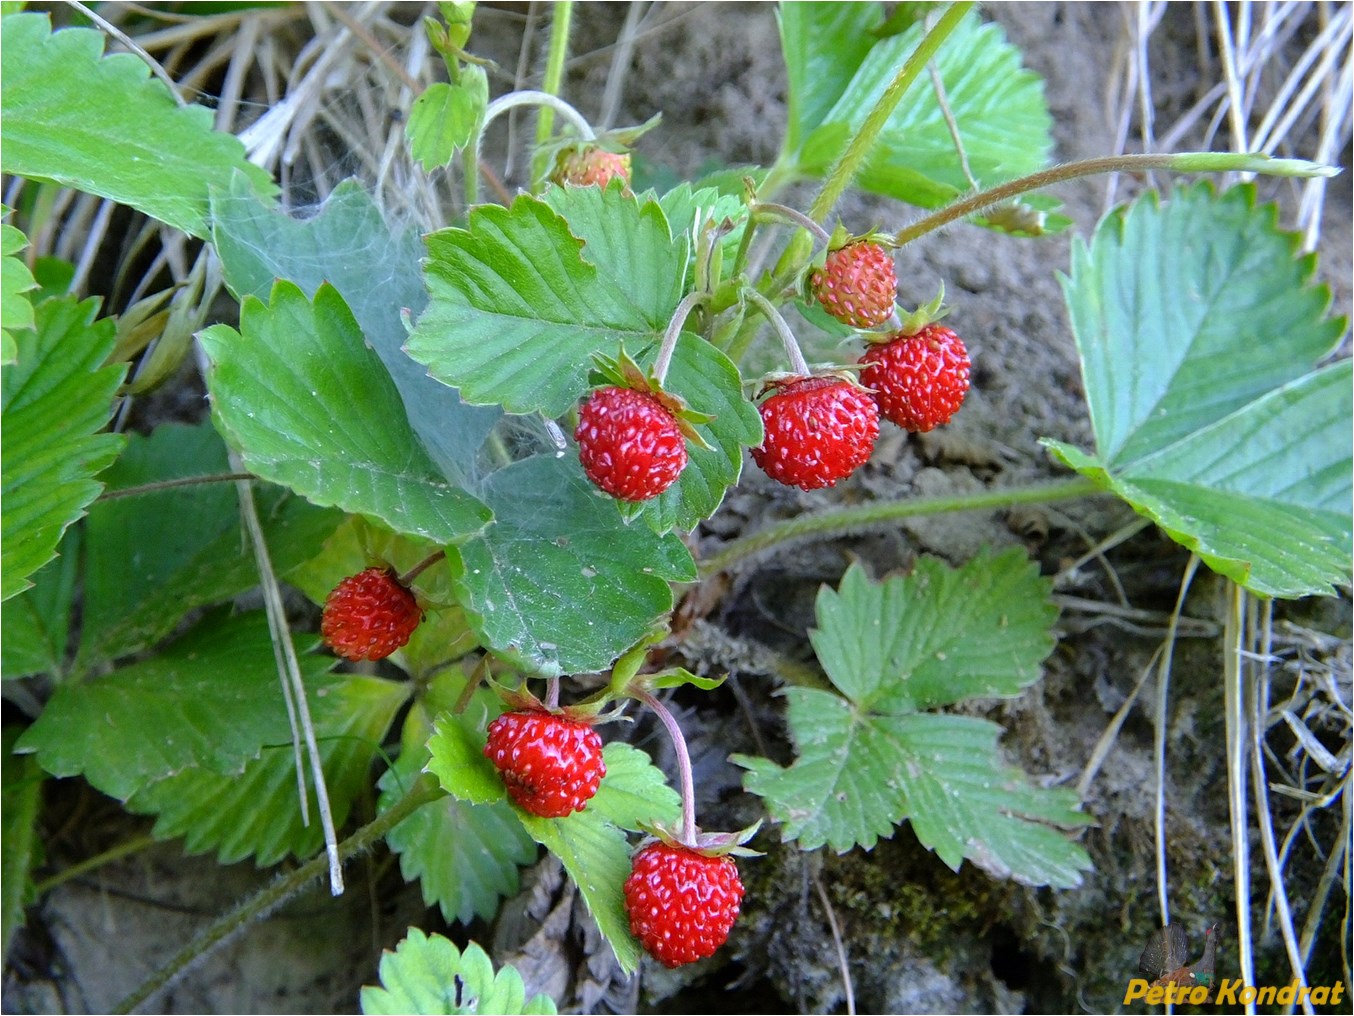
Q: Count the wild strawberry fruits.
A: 8